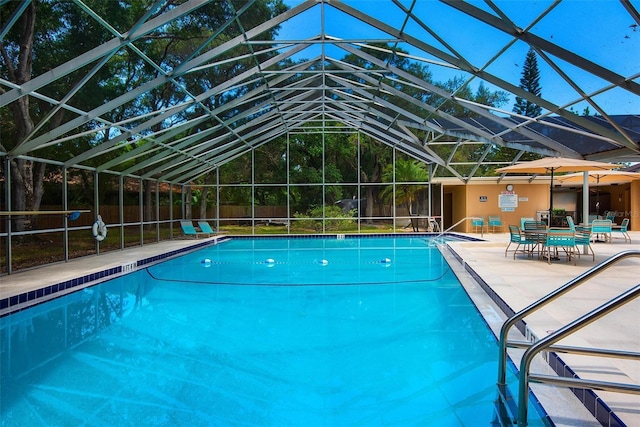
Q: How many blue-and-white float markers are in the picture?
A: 4